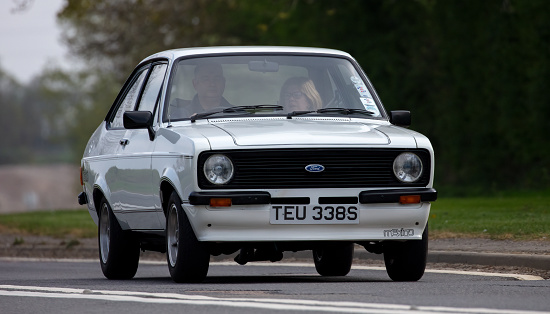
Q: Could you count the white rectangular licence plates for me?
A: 1